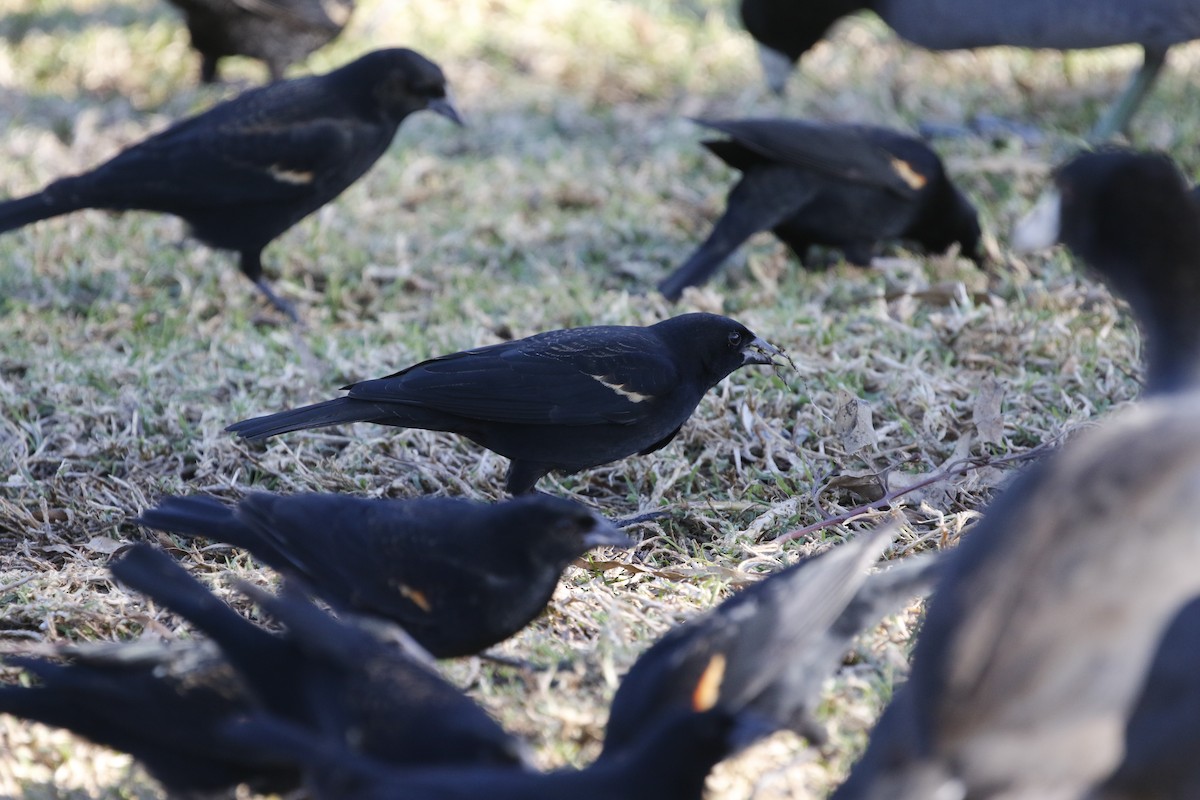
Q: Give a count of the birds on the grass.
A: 11